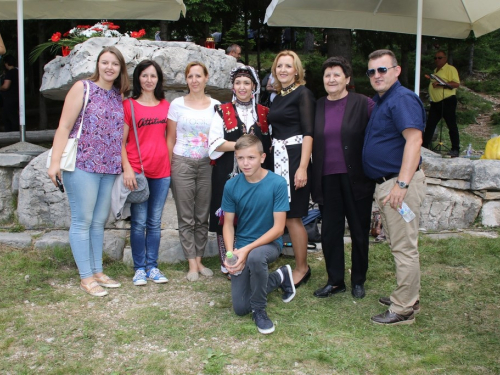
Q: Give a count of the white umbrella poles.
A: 2